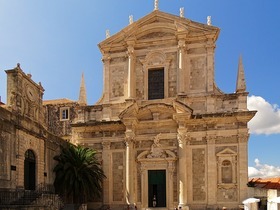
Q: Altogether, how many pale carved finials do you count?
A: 5